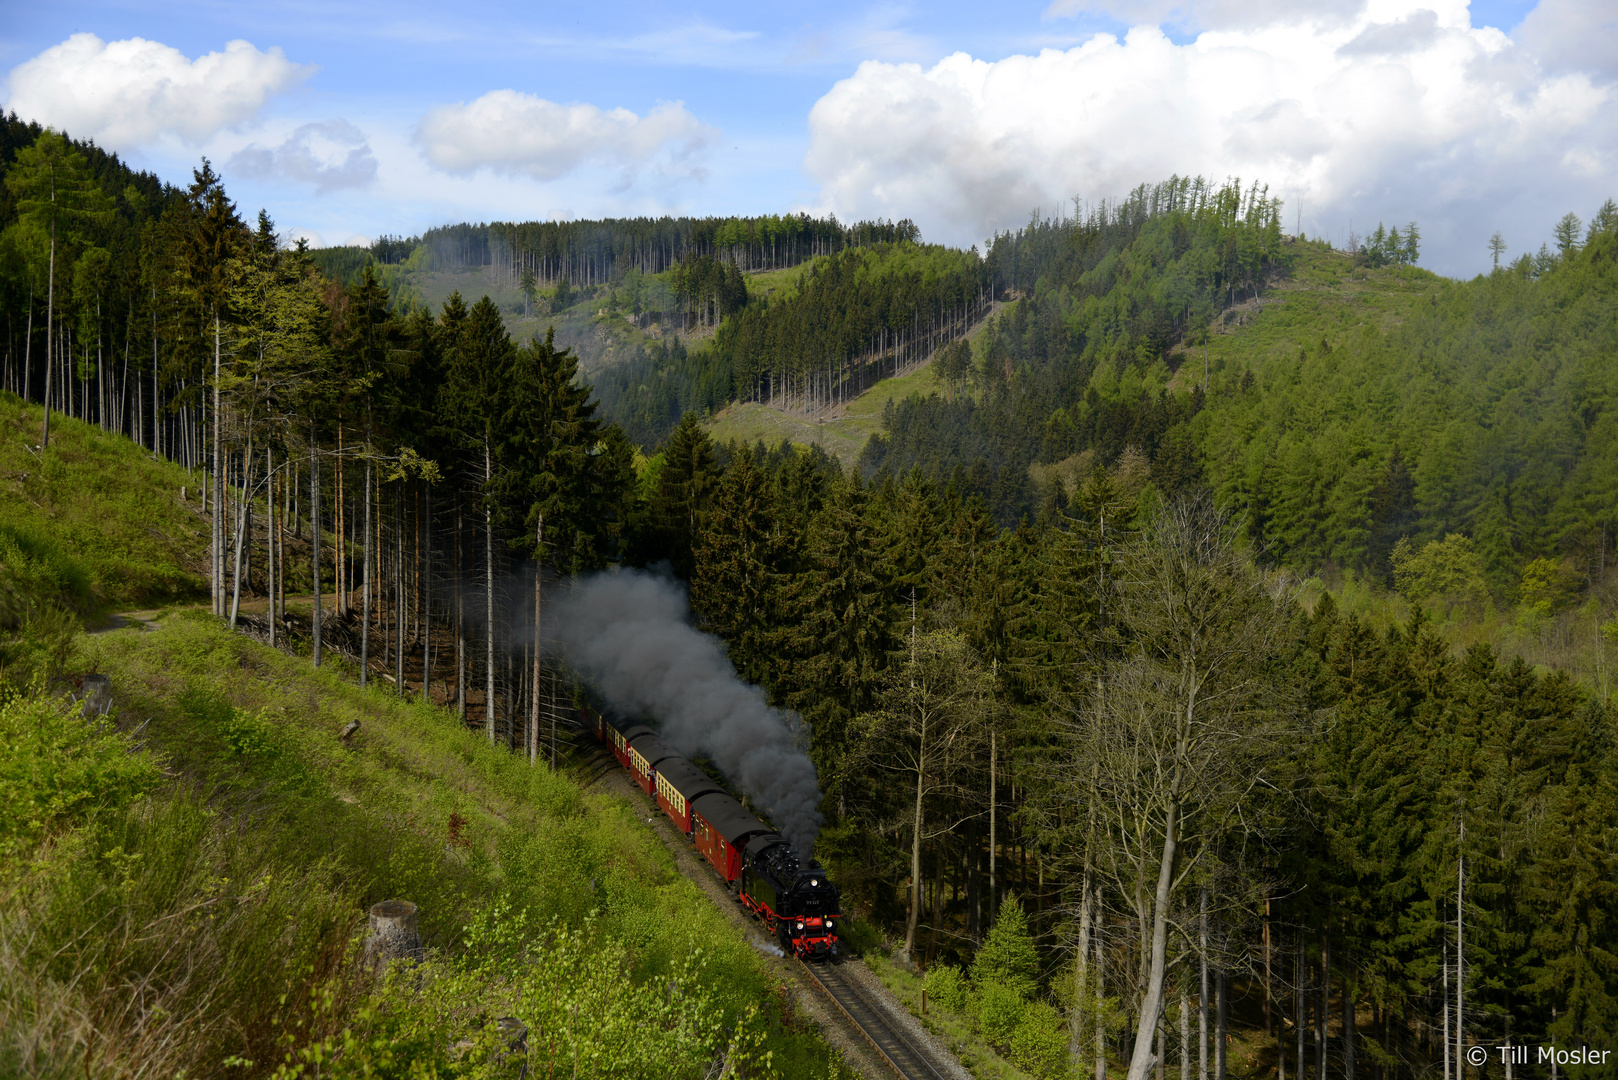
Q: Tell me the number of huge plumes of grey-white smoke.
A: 1